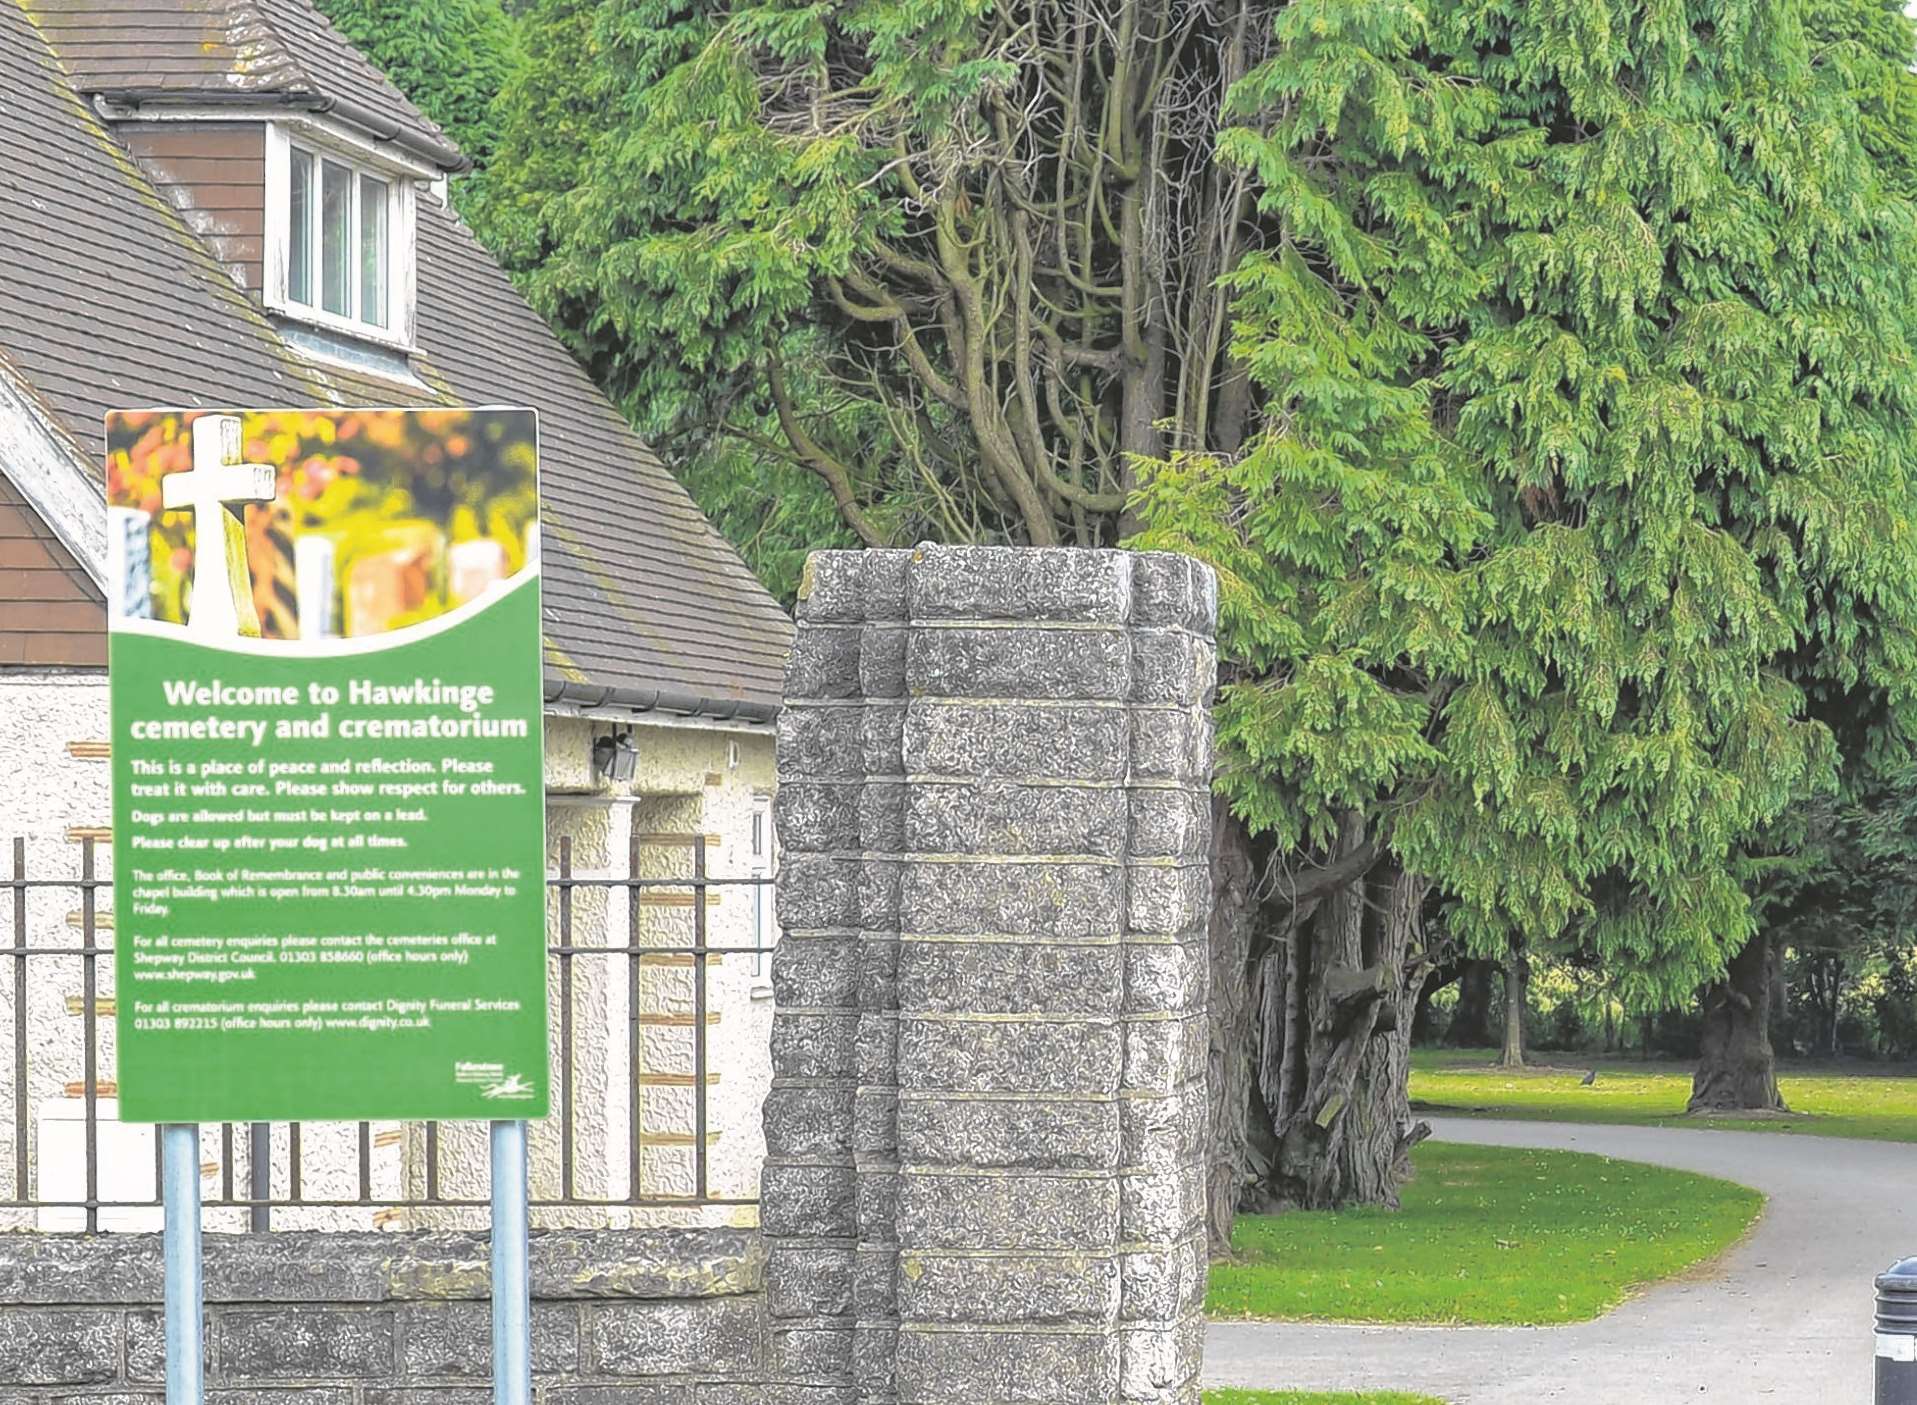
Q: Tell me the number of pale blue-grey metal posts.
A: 2